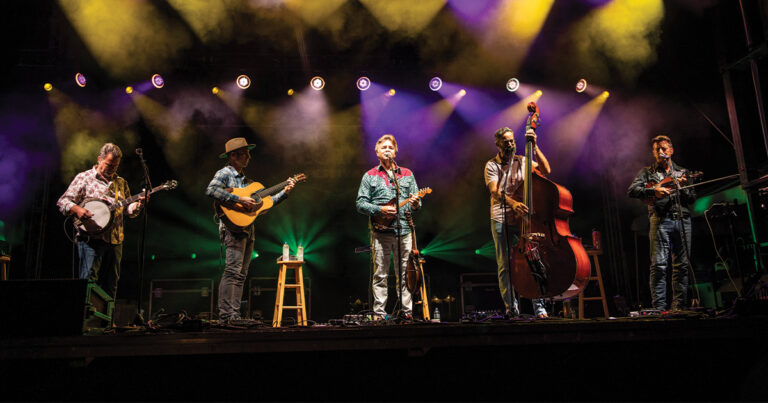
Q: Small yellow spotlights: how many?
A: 8